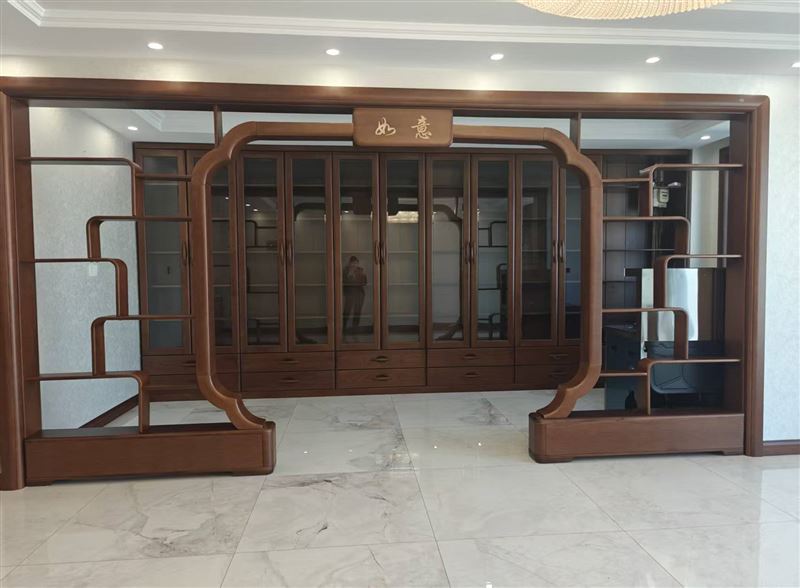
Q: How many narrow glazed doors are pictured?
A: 10